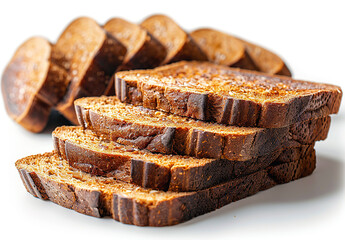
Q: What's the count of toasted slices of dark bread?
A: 10